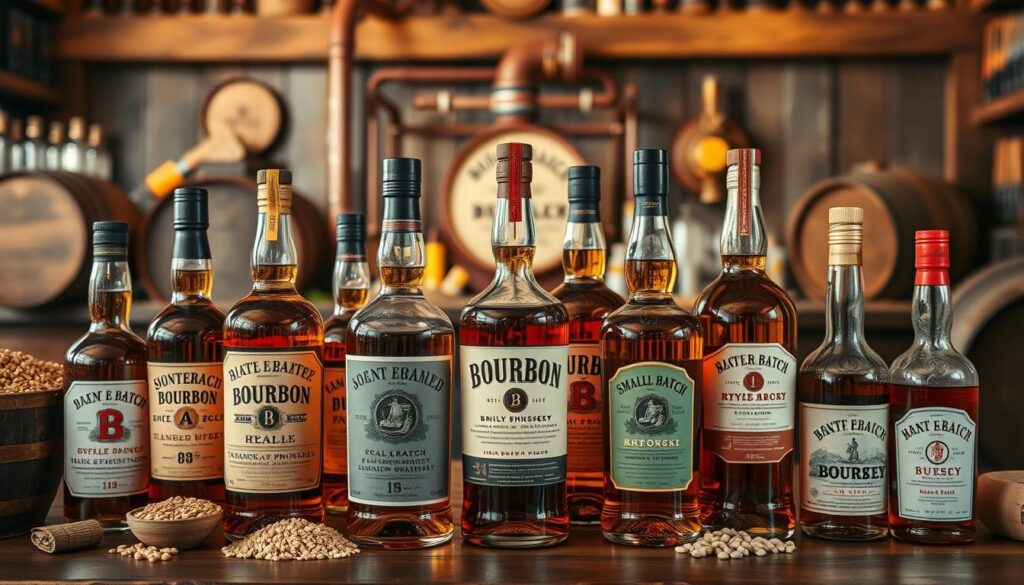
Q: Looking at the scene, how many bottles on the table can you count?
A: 11